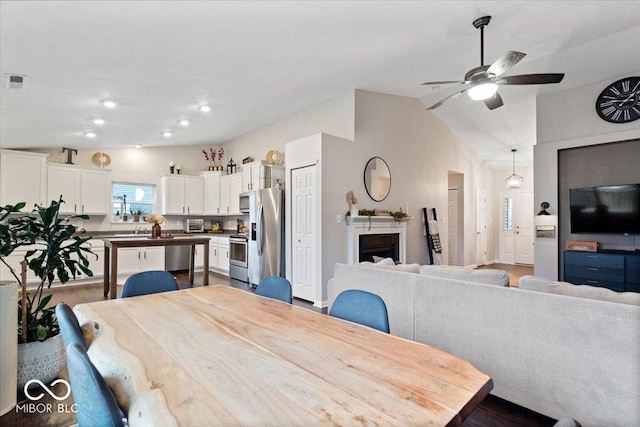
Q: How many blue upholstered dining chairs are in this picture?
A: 5